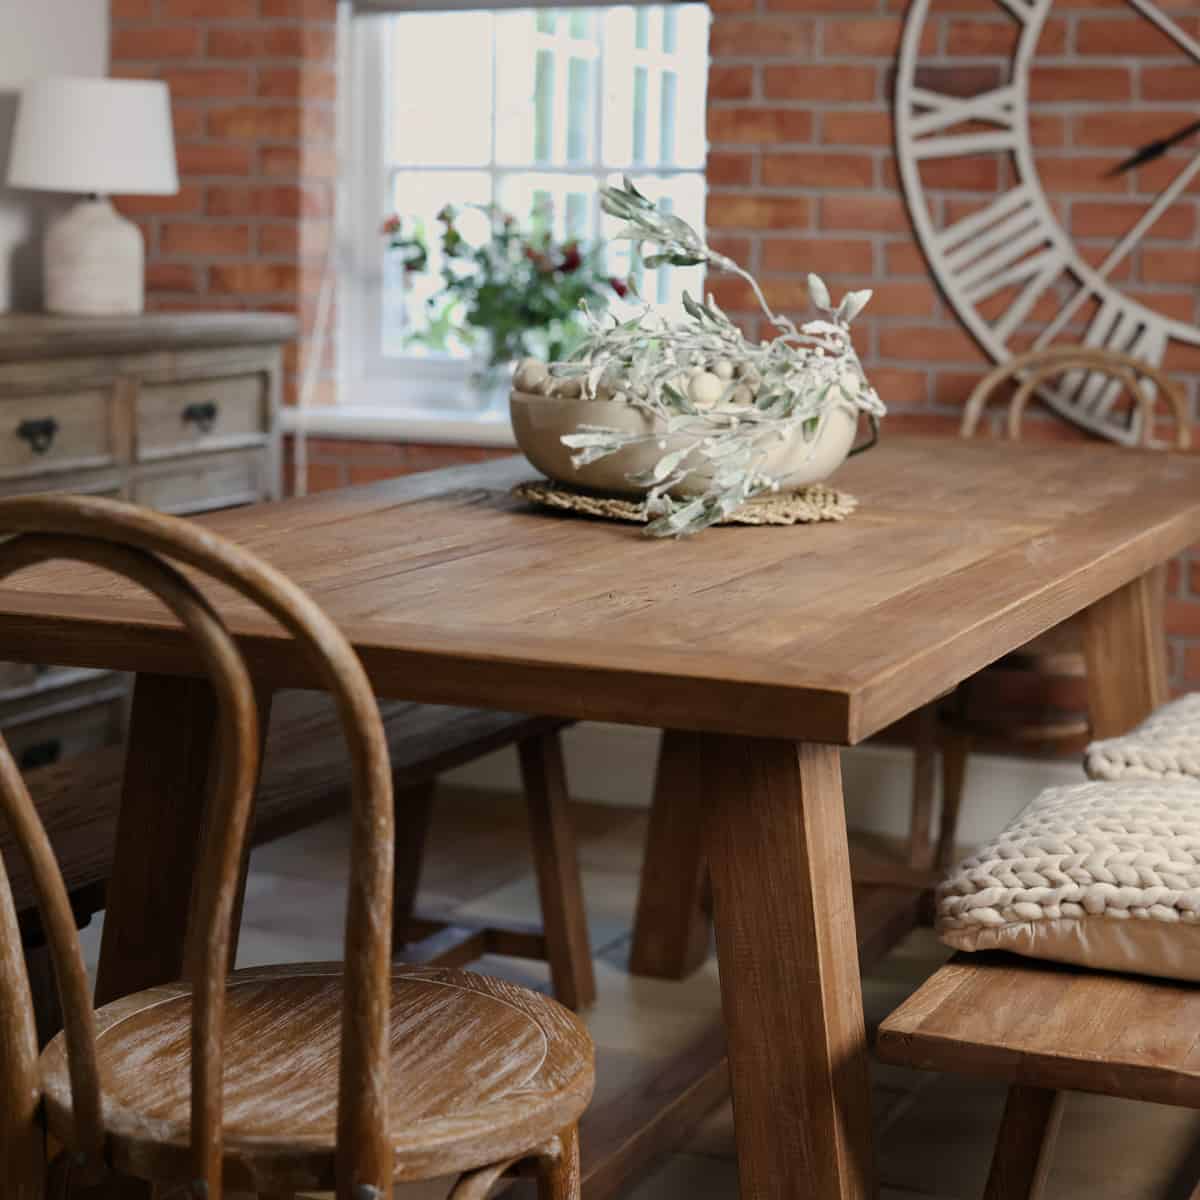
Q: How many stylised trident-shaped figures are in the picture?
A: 0